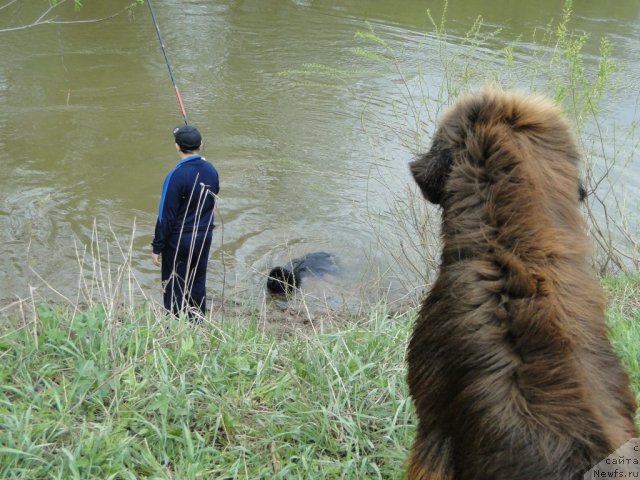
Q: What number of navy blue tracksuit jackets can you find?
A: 1